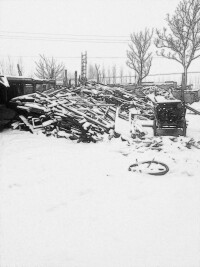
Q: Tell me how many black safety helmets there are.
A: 0